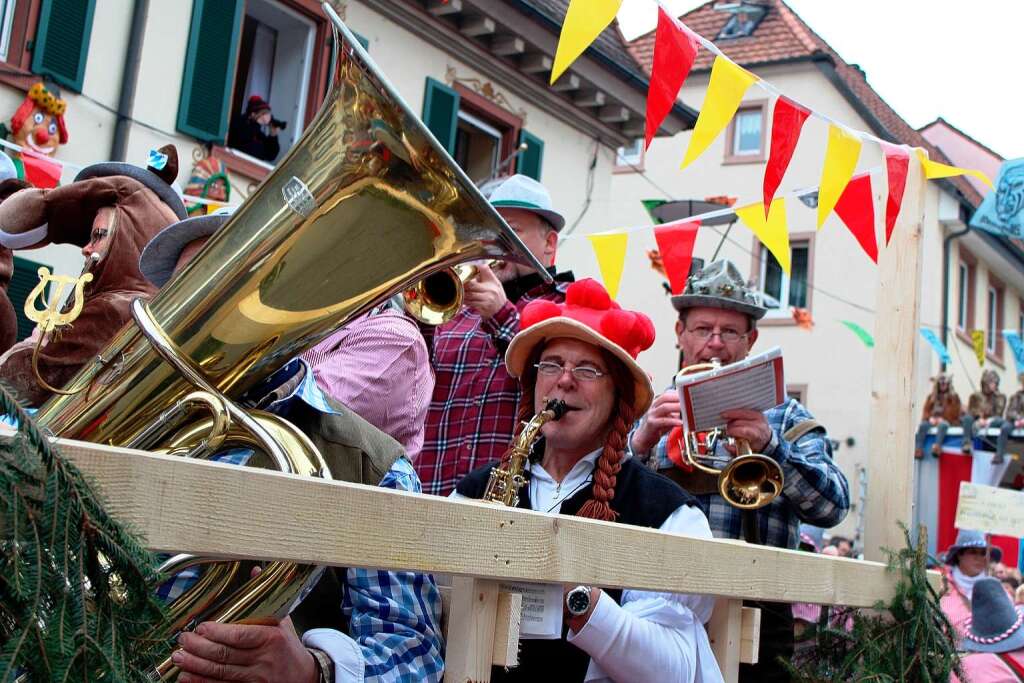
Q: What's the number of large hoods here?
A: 1